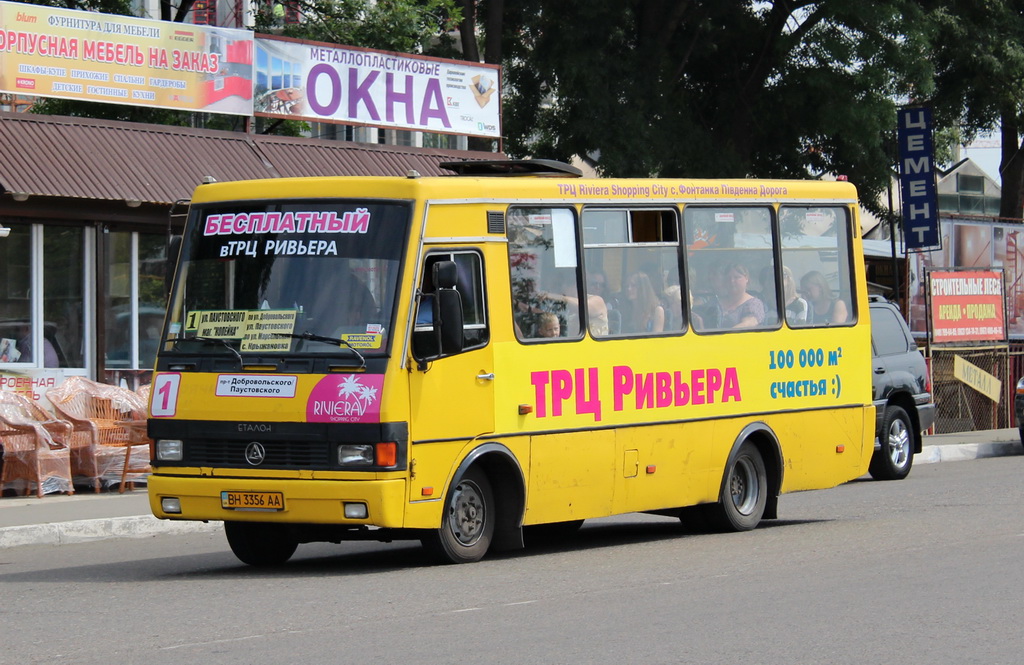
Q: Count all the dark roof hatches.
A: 1